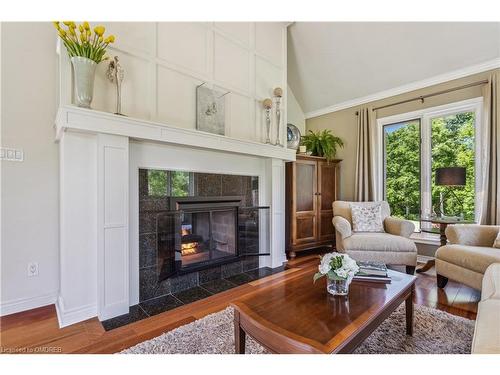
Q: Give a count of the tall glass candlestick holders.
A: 2